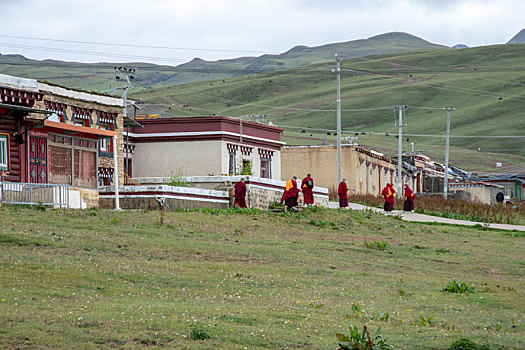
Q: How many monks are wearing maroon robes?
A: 6